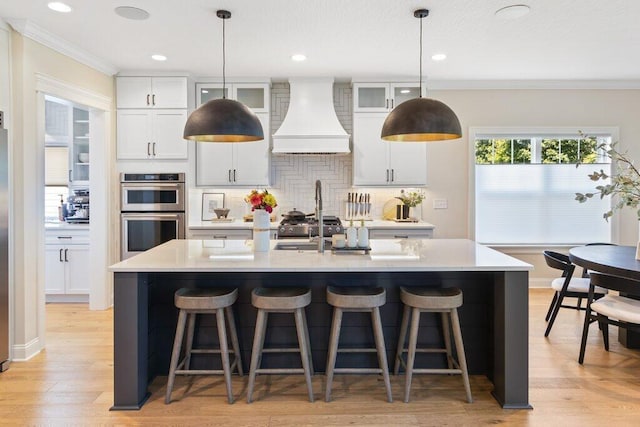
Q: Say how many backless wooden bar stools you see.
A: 4